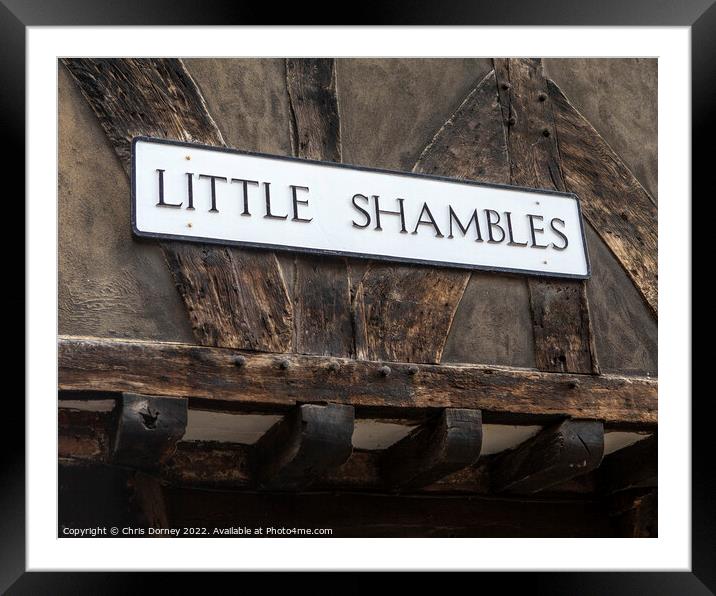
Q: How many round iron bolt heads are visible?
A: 10